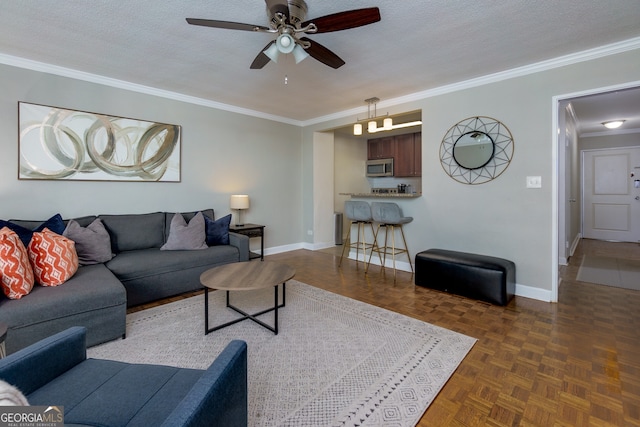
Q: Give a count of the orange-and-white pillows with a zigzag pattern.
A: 2